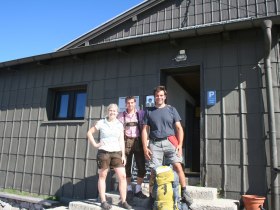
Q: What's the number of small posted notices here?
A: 3